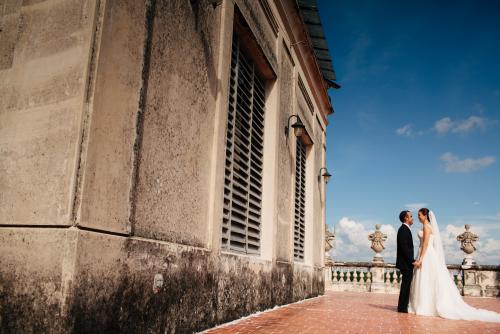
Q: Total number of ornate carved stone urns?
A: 3